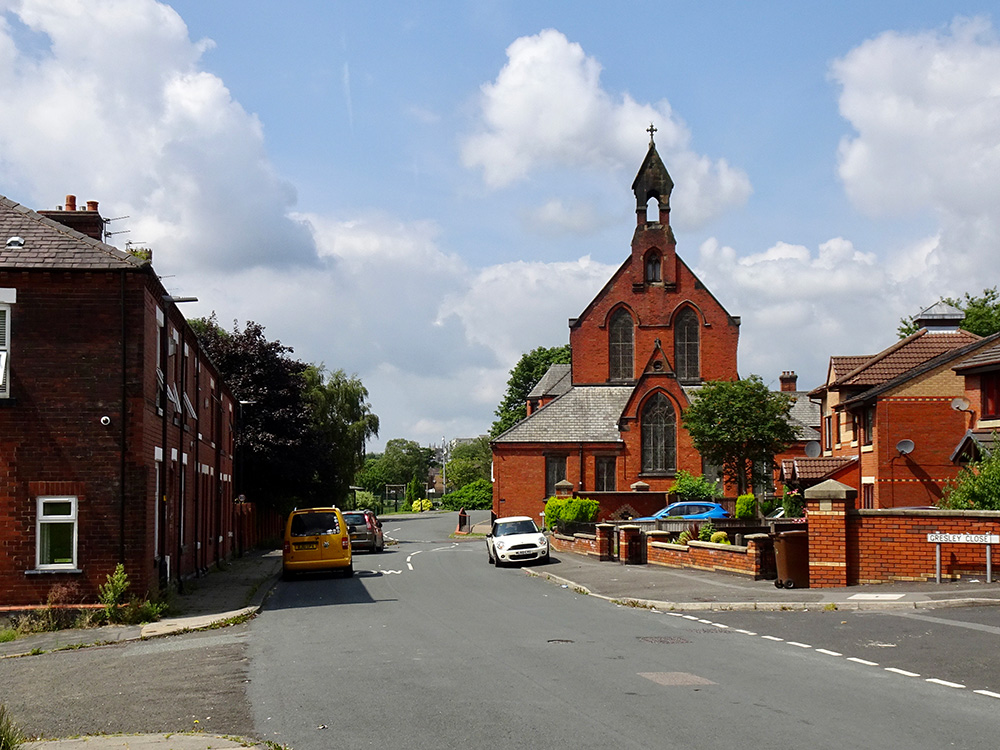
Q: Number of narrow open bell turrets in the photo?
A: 1